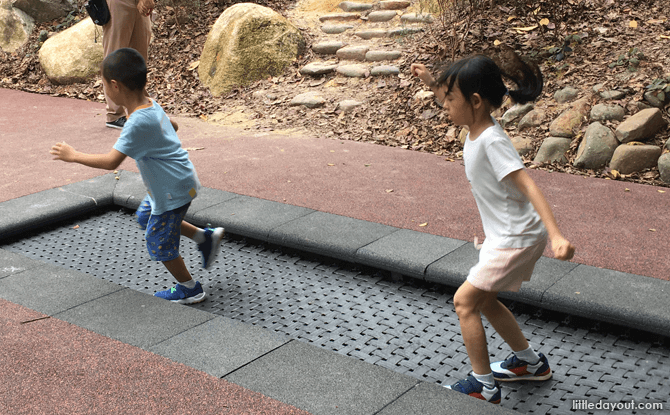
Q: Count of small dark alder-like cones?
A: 0